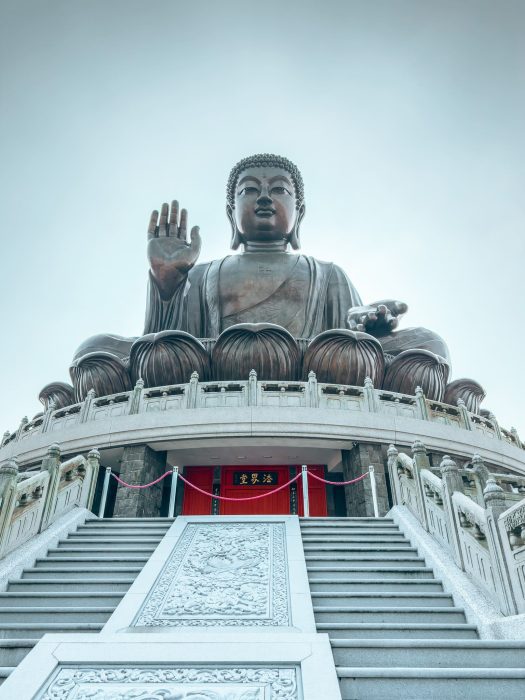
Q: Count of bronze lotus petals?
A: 7